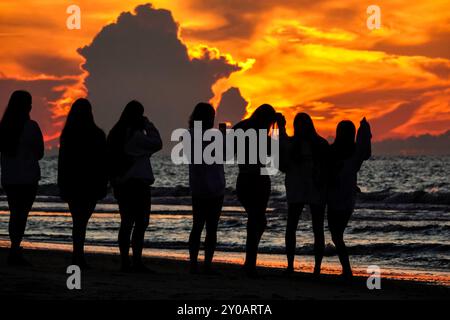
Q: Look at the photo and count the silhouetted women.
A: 7